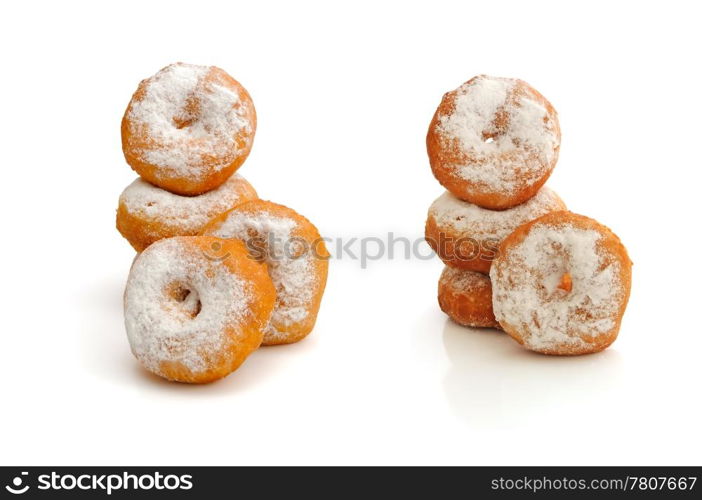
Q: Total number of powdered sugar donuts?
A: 8